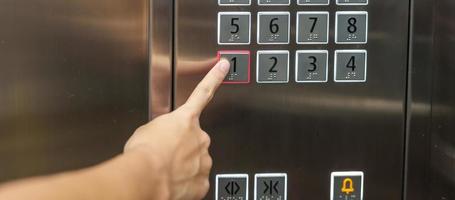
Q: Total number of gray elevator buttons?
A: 15